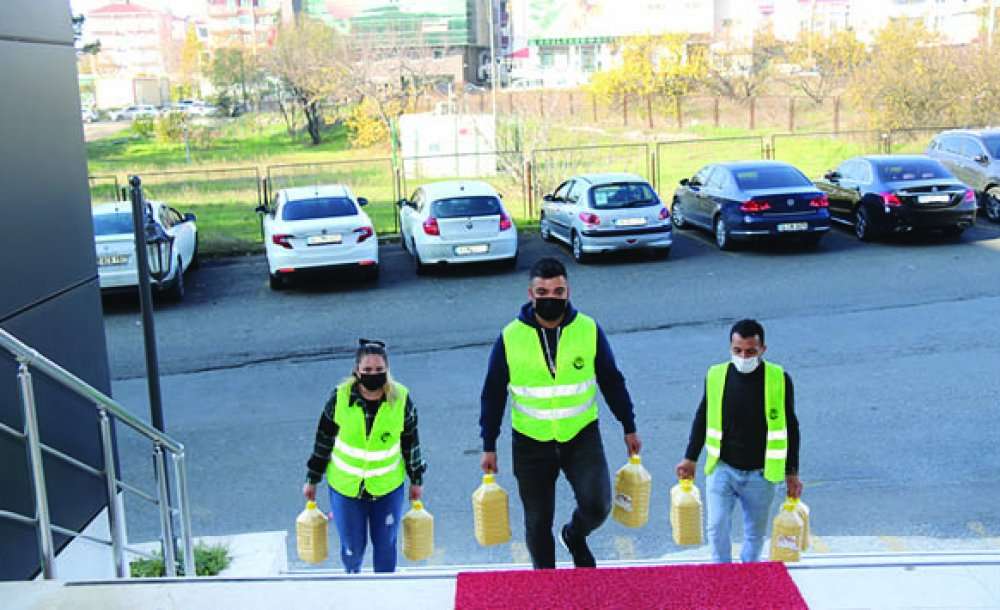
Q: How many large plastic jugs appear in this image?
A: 7